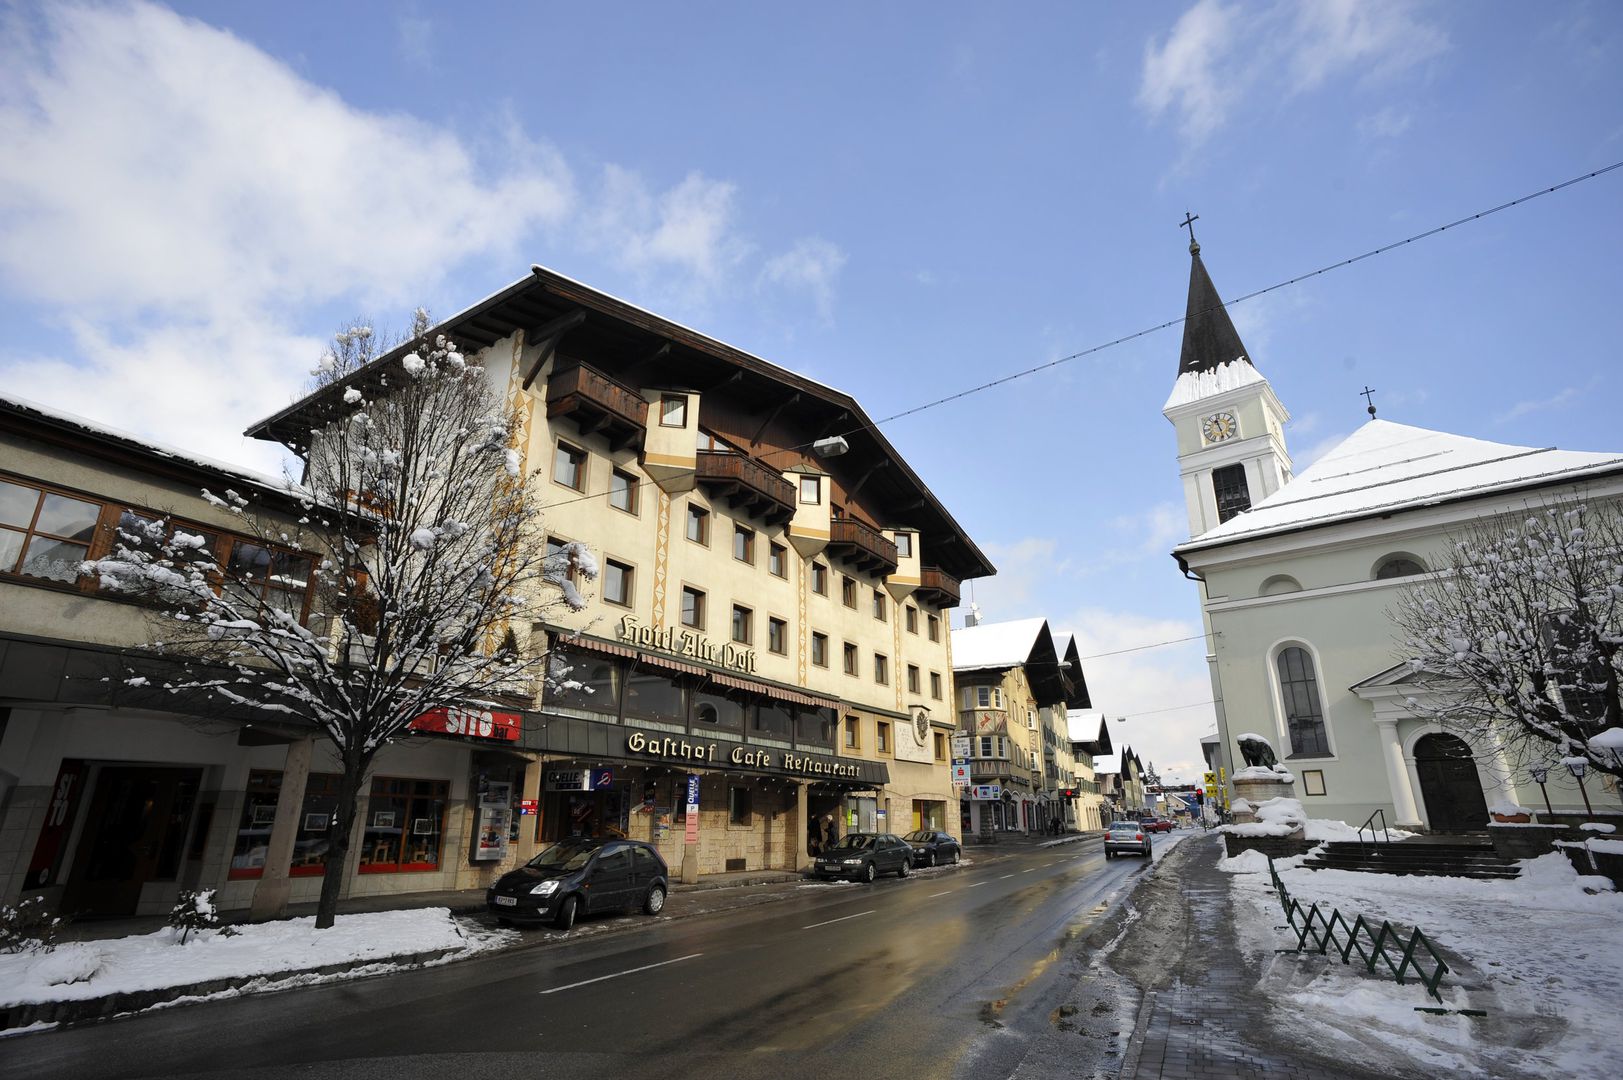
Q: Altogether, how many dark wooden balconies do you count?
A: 4